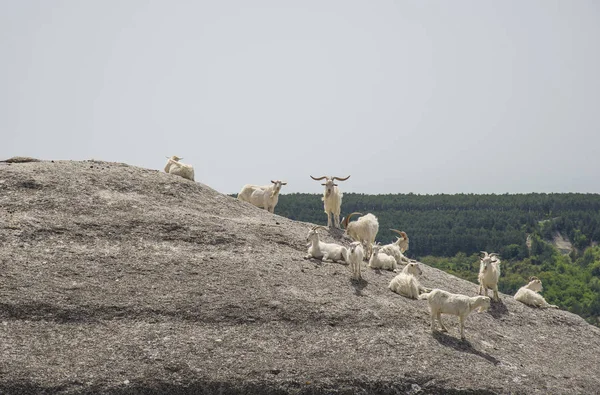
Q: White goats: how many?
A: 12